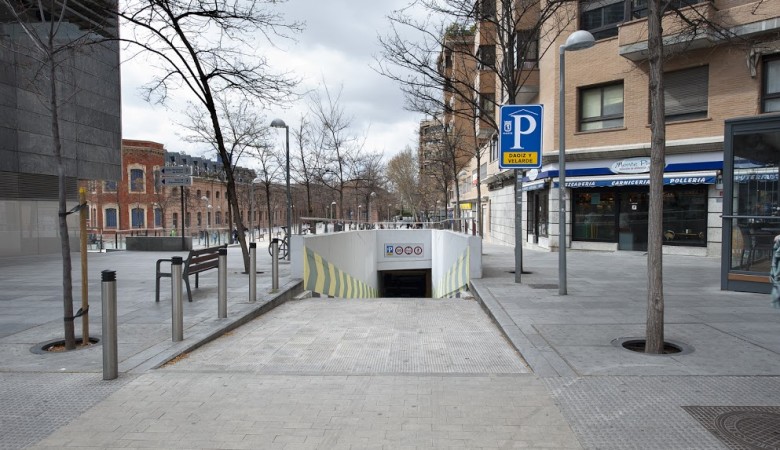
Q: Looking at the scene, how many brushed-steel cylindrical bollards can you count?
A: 5